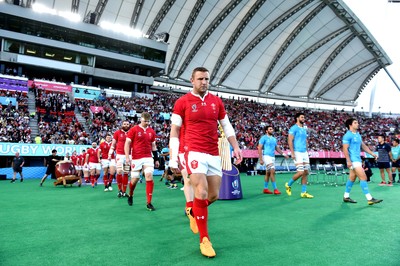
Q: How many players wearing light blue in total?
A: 3